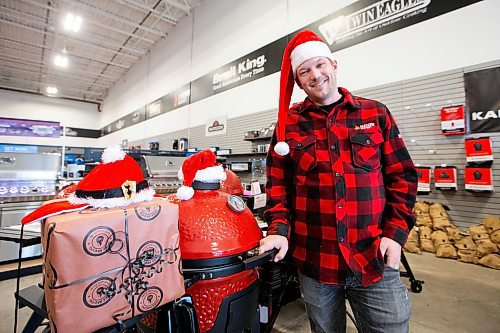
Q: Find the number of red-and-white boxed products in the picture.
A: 5